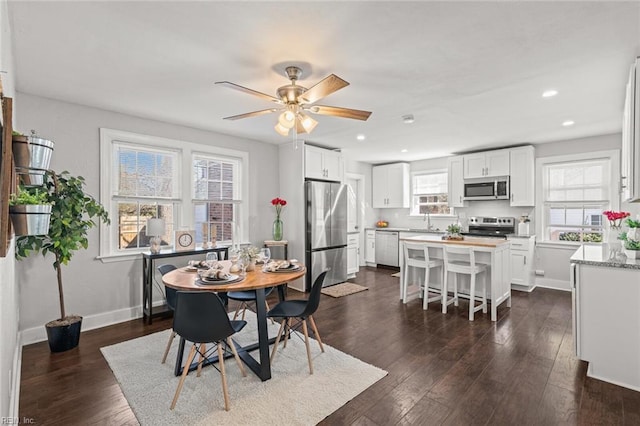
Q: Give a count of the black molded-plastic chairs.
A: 4